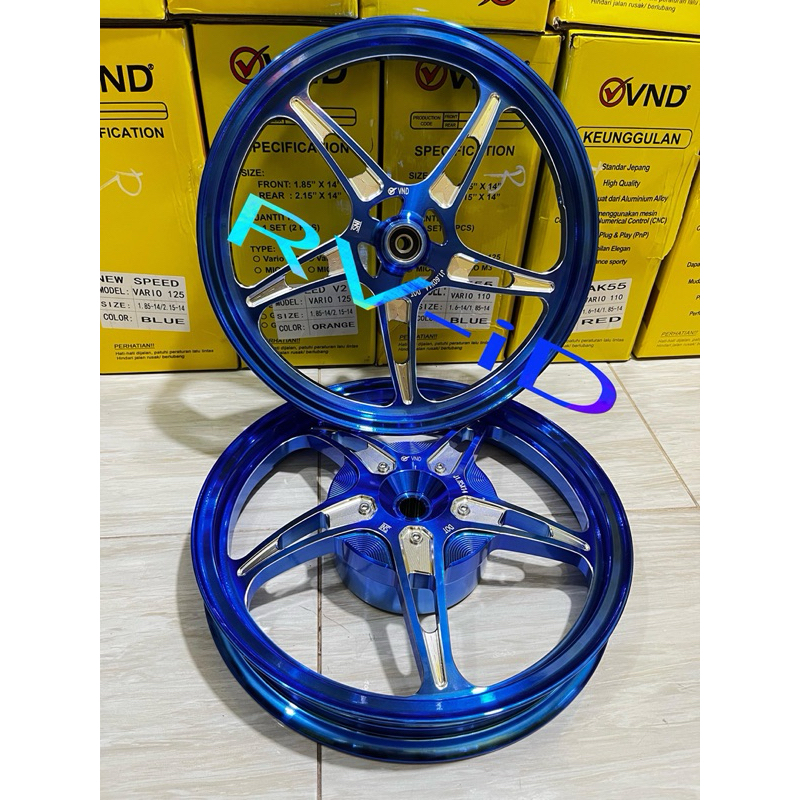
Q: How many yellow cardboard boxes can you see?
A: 9